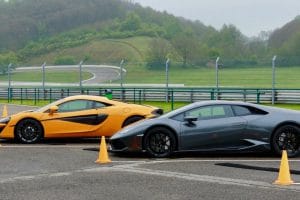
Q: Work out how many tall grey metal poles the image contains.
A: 7